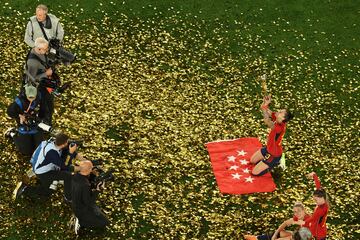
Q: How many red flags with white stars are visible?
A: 1